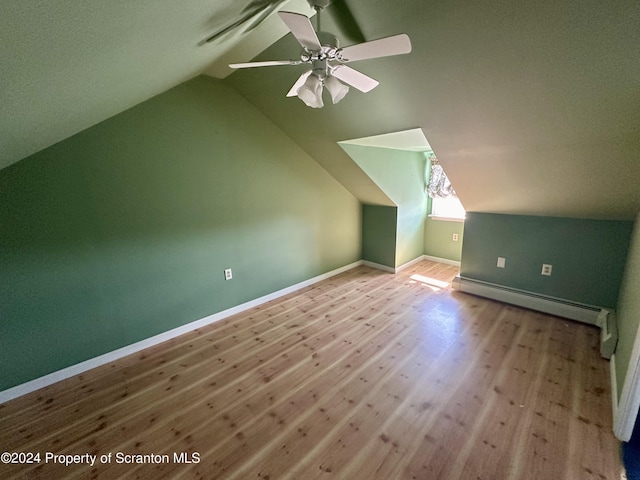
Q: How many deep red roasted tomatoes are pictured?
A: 0